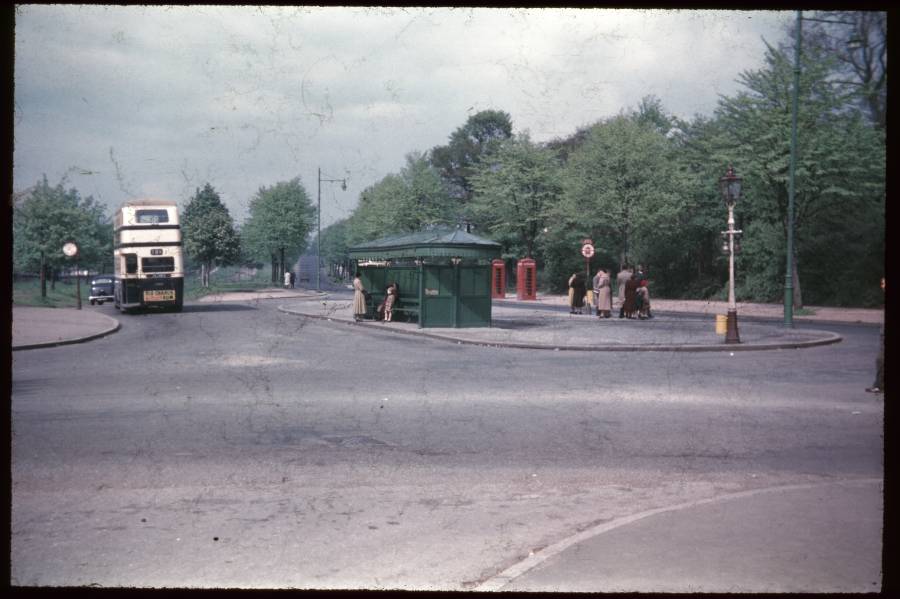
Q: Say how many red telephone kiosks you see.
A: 2